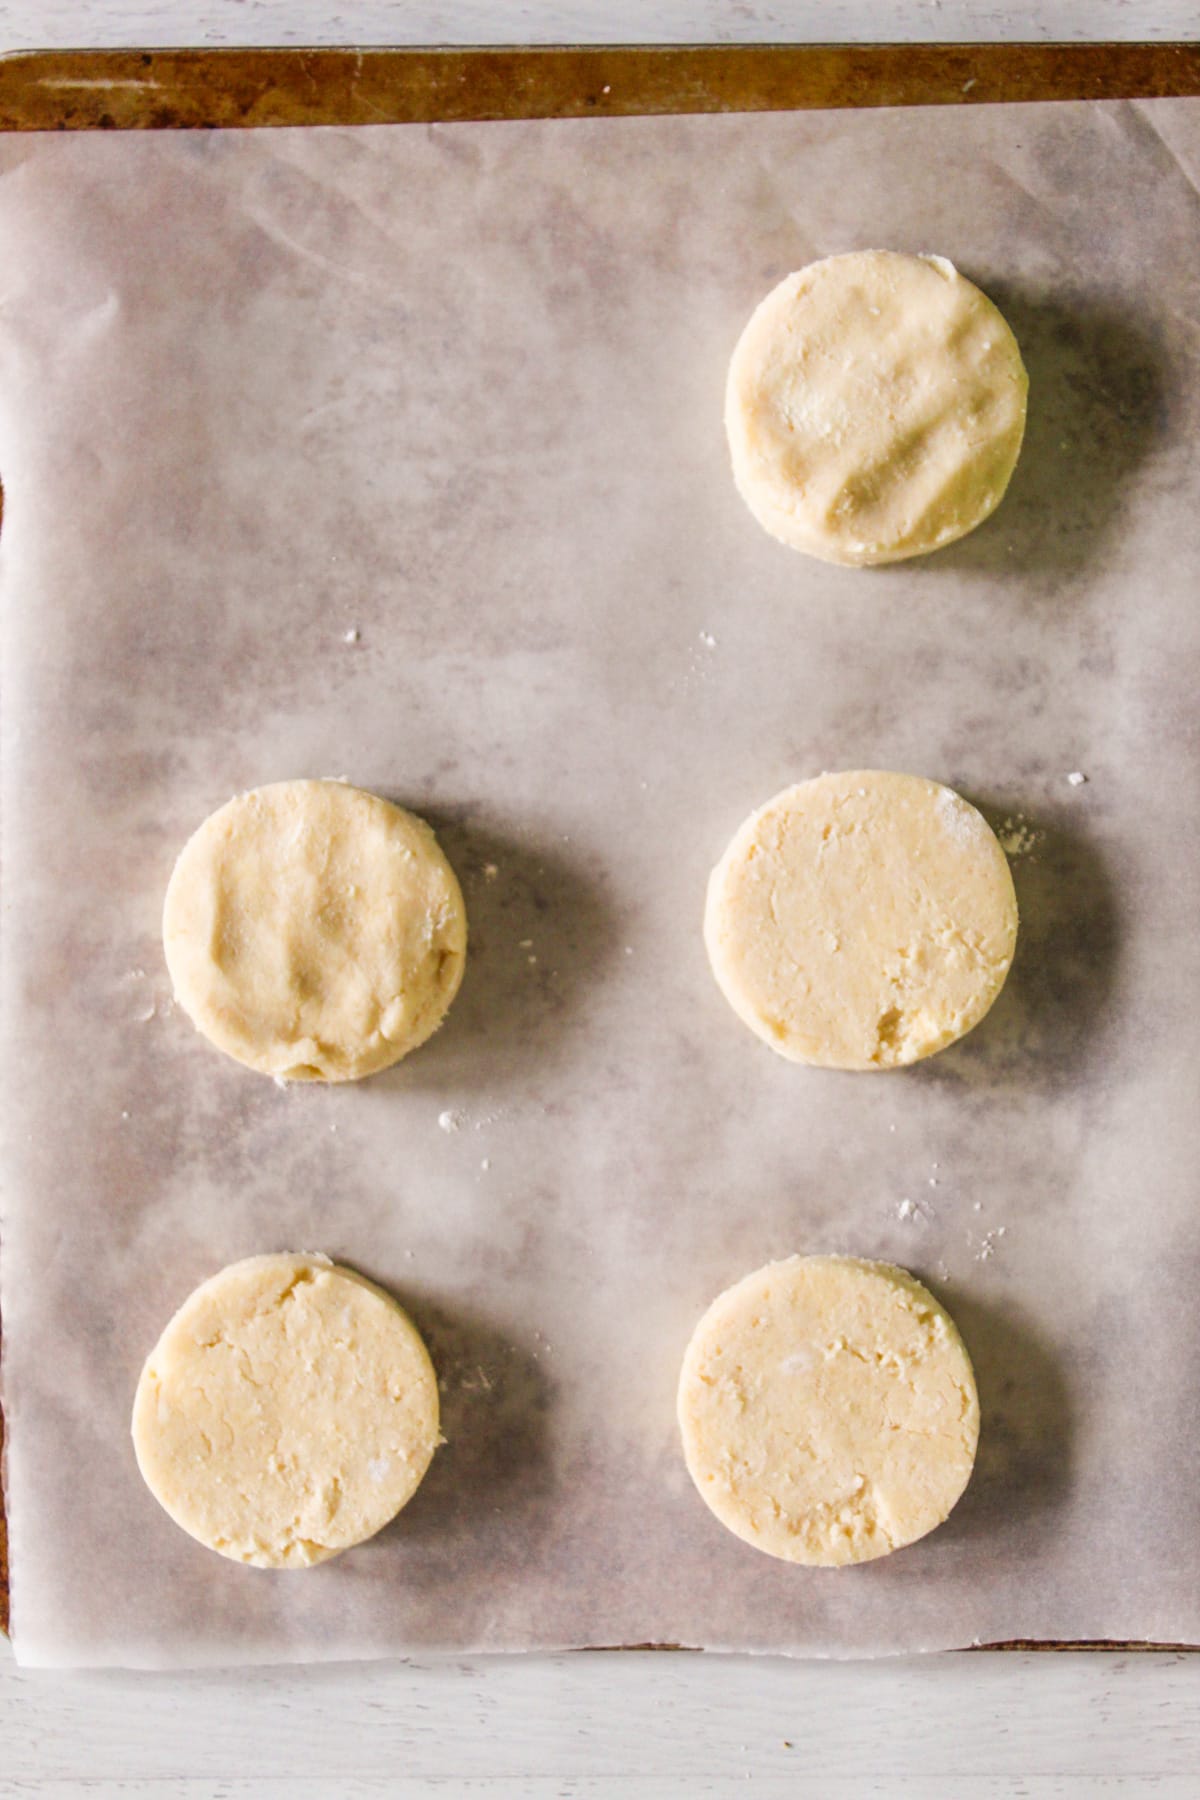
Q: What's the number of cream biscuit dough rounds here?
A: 5